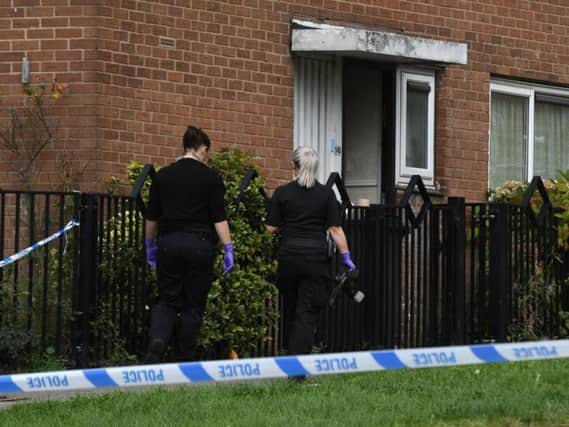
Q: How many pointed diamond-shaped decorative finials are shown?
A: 5